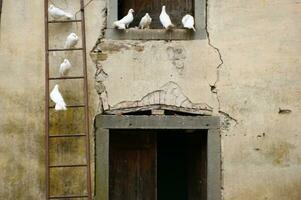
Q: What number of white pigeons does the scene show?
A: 8